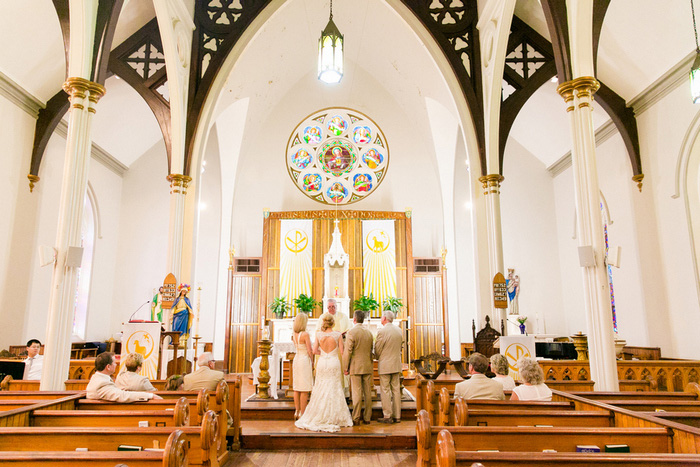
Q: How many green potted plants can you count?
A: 4